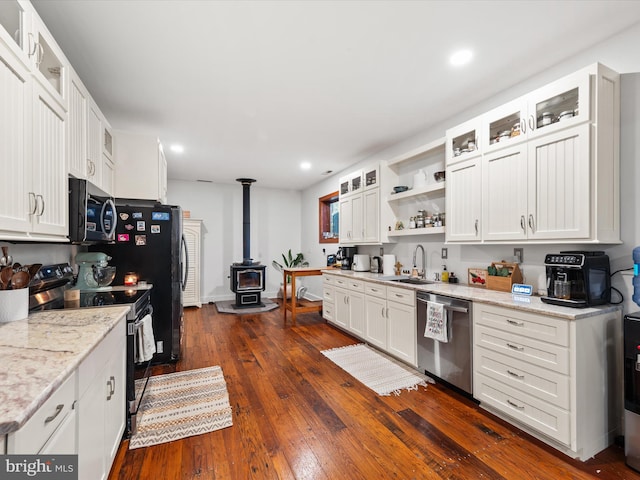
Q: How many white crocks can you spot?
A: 1